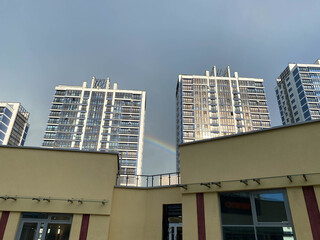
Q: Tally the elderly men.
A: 0